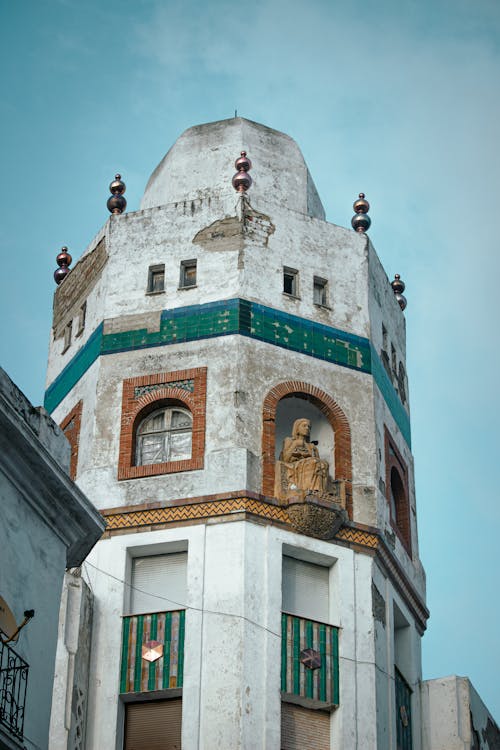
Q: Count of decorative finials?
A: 5